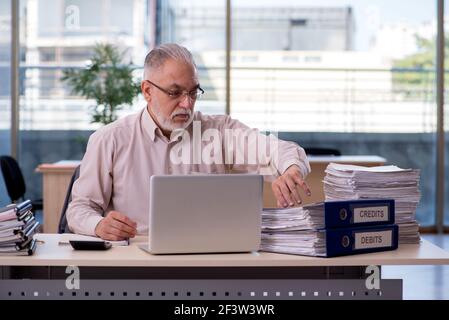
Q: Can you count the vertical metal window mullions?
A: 3